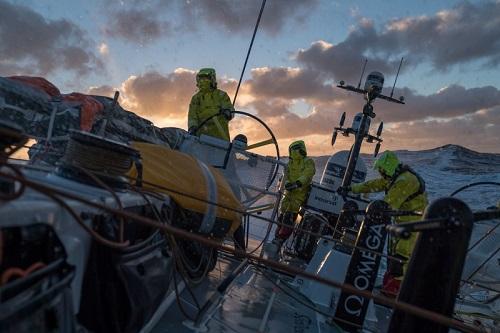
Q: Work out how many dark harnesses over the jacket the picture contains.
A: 1